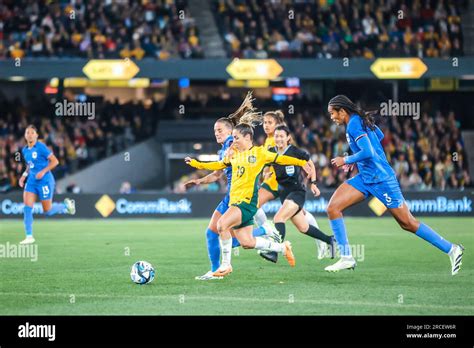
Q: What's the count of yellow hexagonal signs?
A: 3